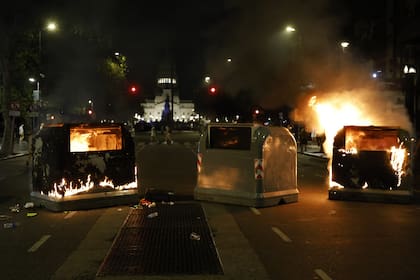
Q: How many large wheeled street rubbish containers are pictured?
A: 3